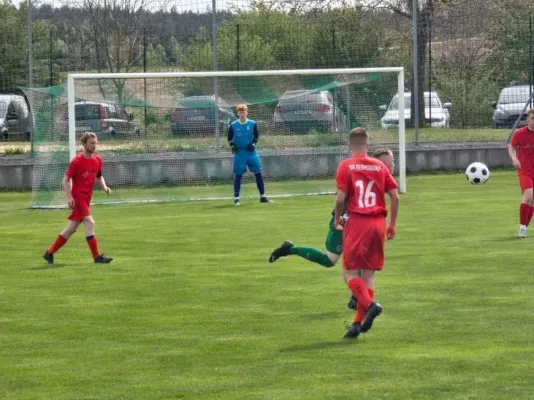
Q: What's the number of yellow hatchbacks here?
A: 0